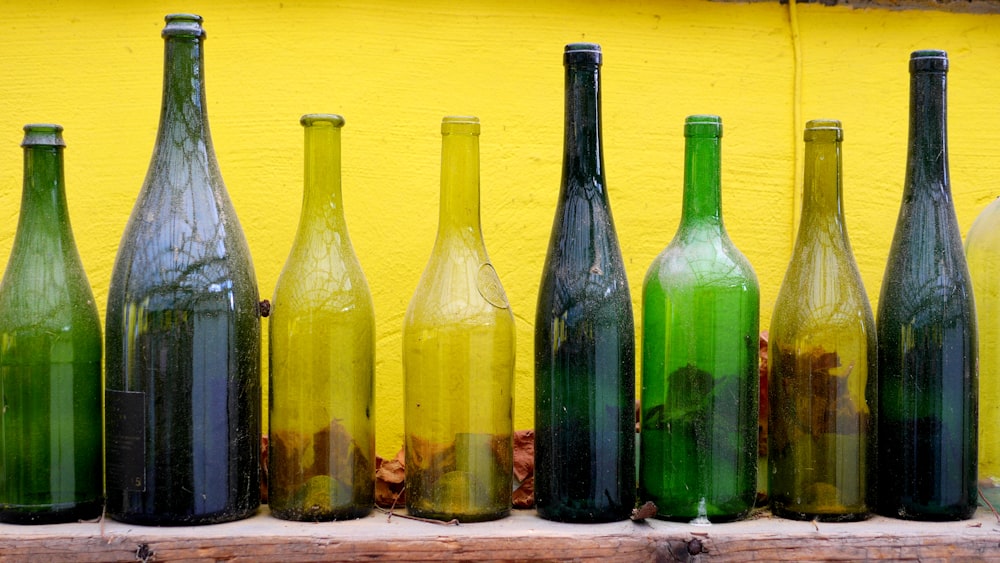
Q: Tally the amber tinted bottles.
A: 3